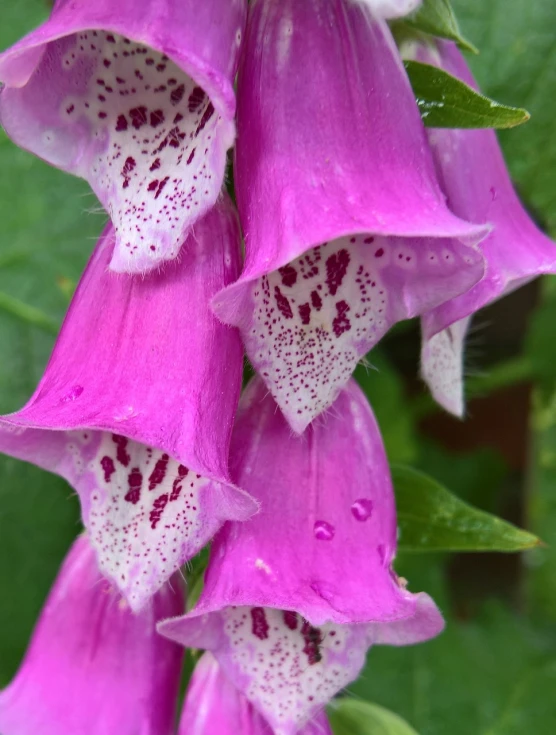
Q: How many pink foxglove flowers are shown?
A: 7